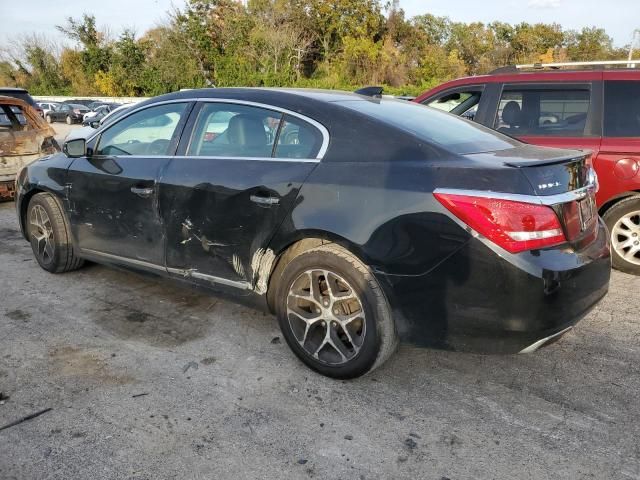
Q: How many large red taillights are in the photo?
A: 1